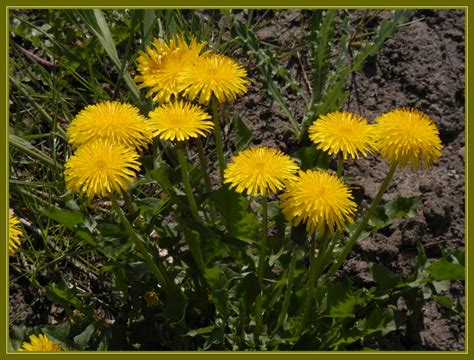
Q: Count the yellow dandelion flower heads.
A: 11